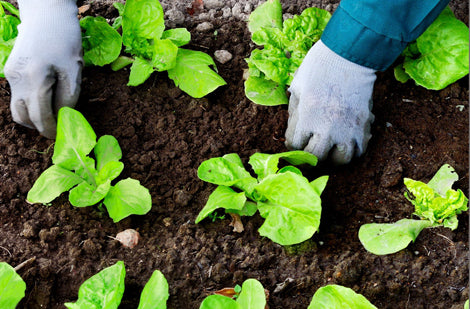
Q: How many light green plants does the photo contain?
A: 11